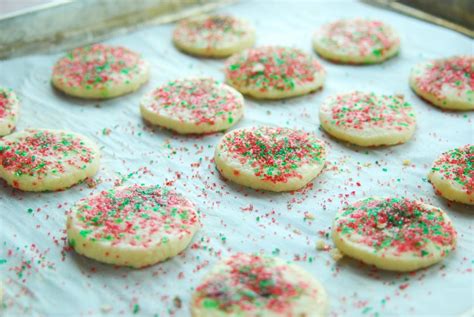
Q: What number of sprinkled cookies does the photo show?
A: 14